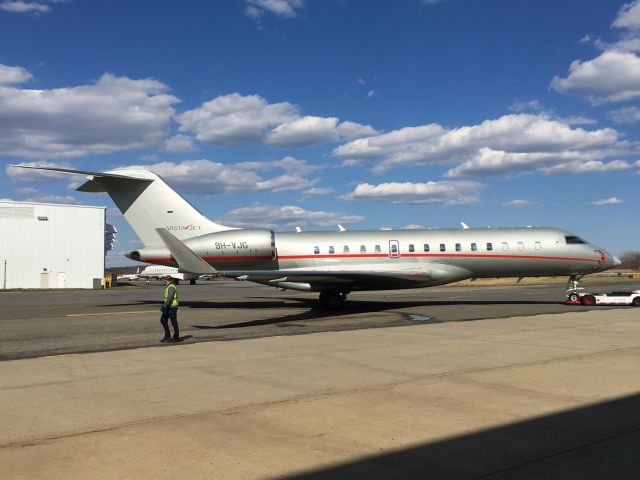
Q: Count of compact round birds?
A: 0